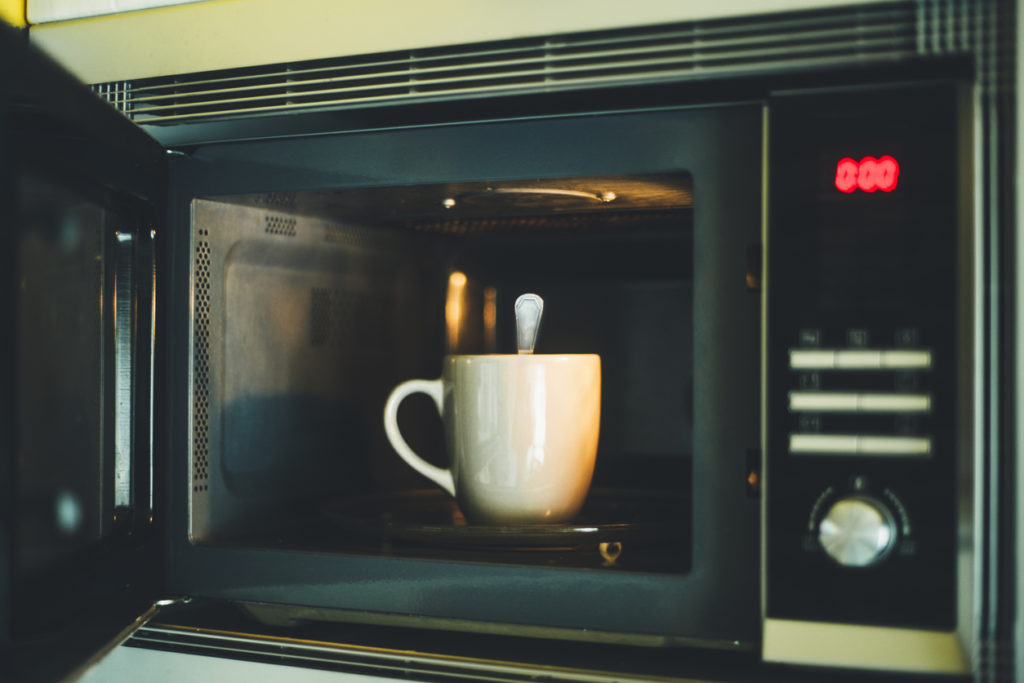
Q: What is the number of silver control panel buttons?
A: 7